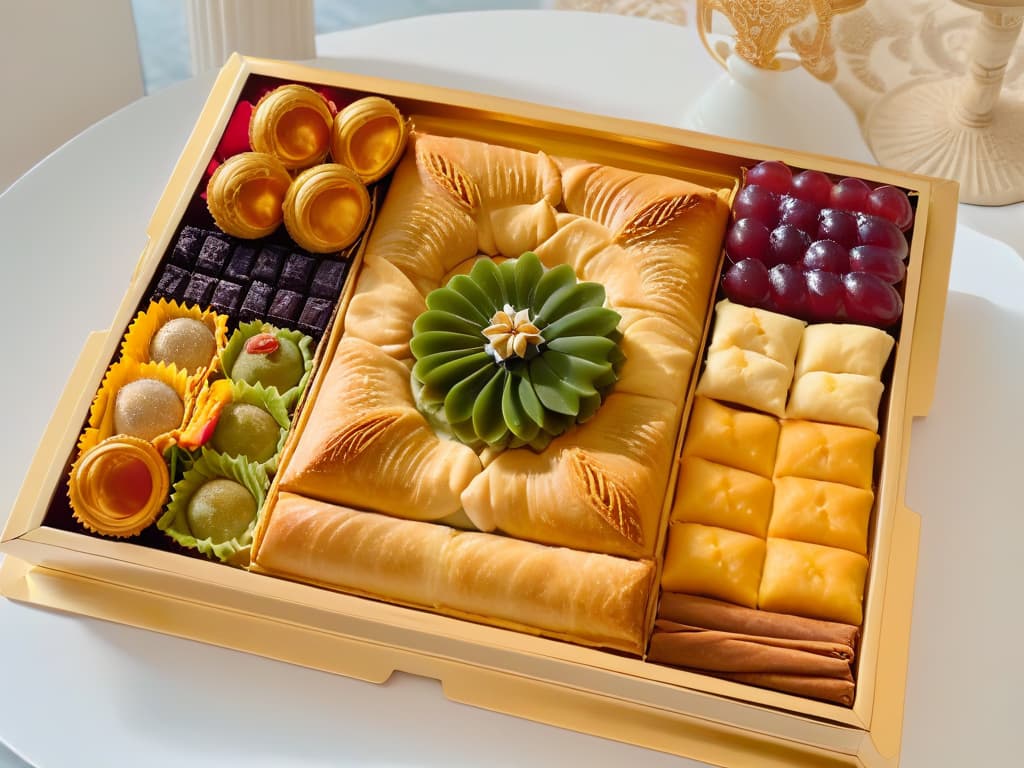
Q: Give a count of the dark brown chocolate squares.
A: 12